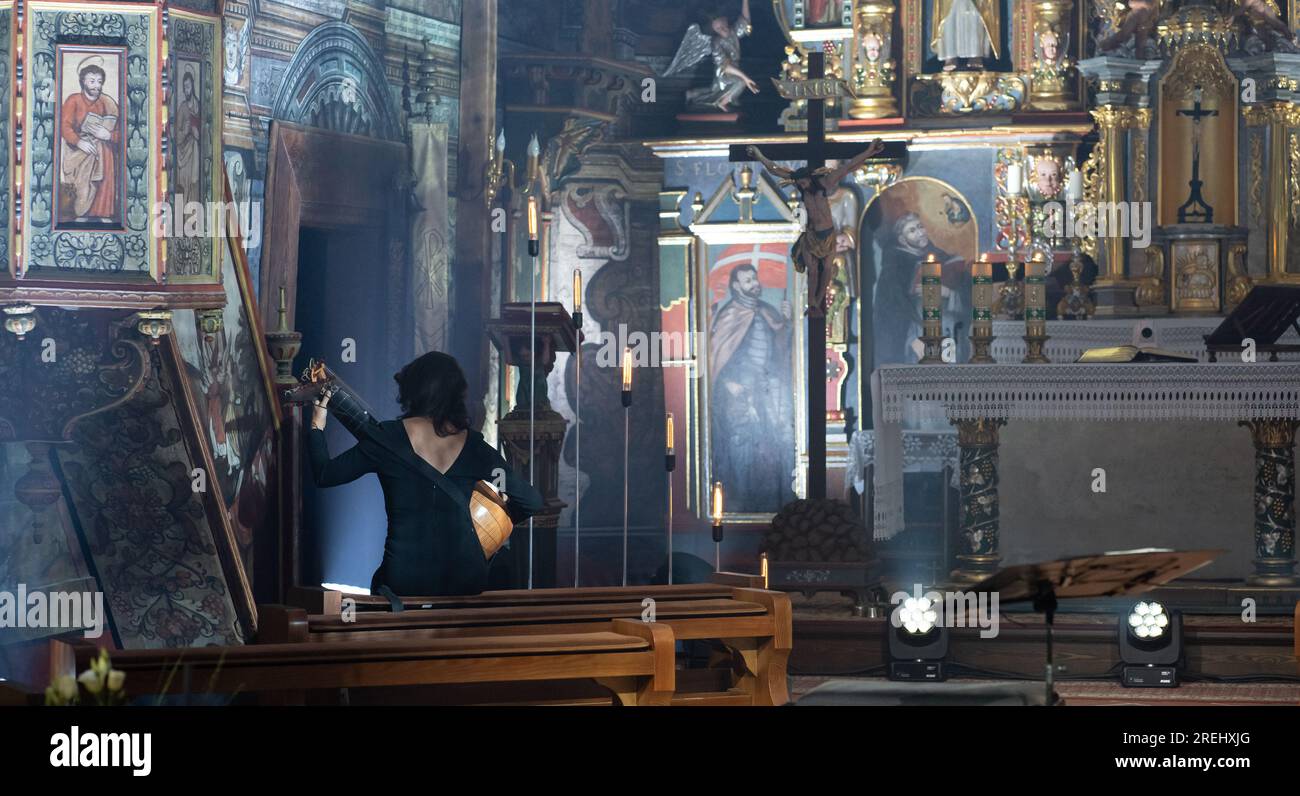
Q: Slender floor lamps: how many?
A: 6